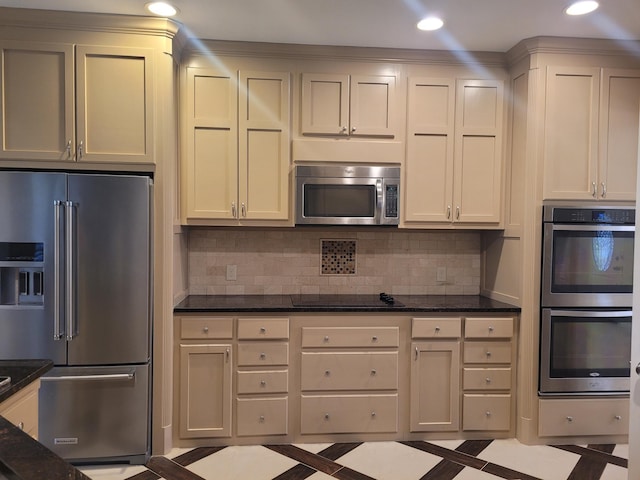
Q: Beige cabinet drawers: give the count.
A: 14